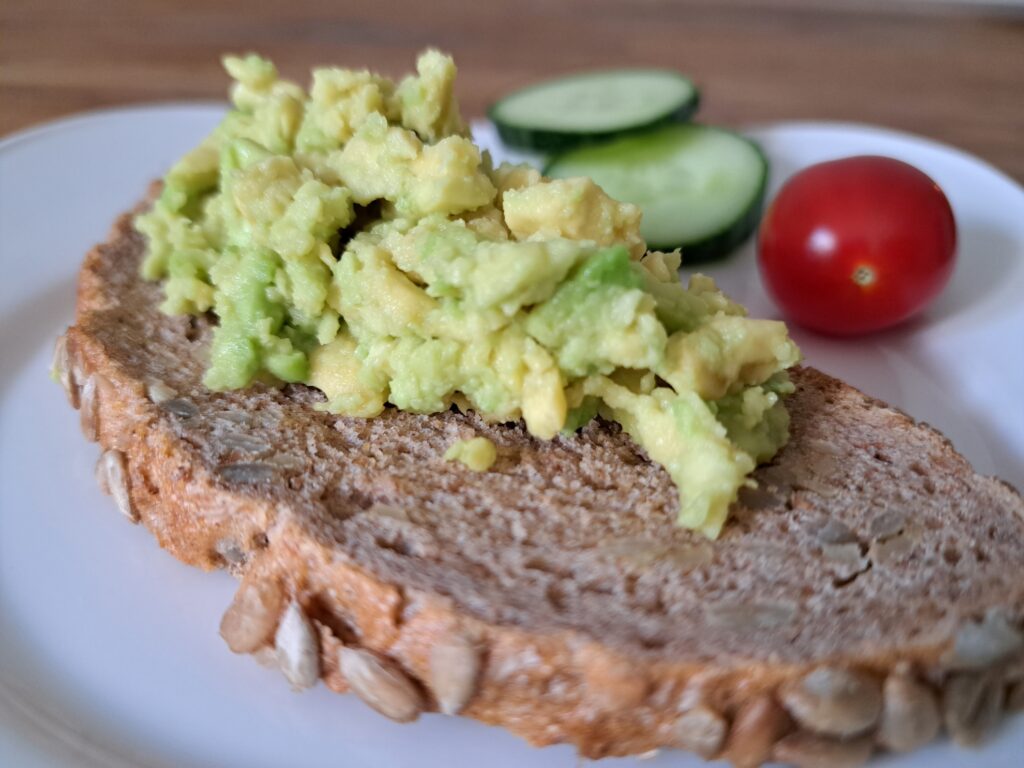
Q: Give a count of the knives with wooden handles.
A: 0